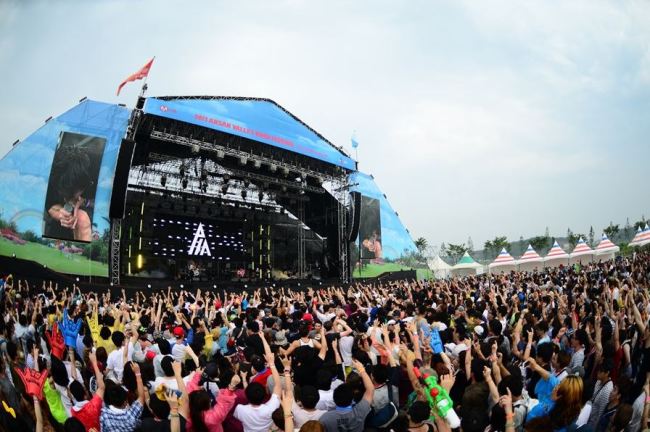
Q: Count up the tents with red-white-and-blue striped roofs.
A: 7